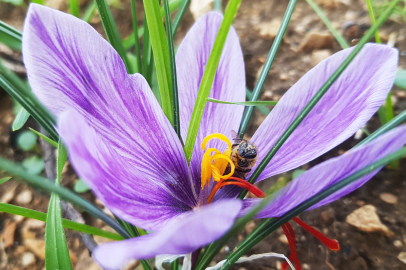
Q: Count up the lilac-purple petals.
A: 6